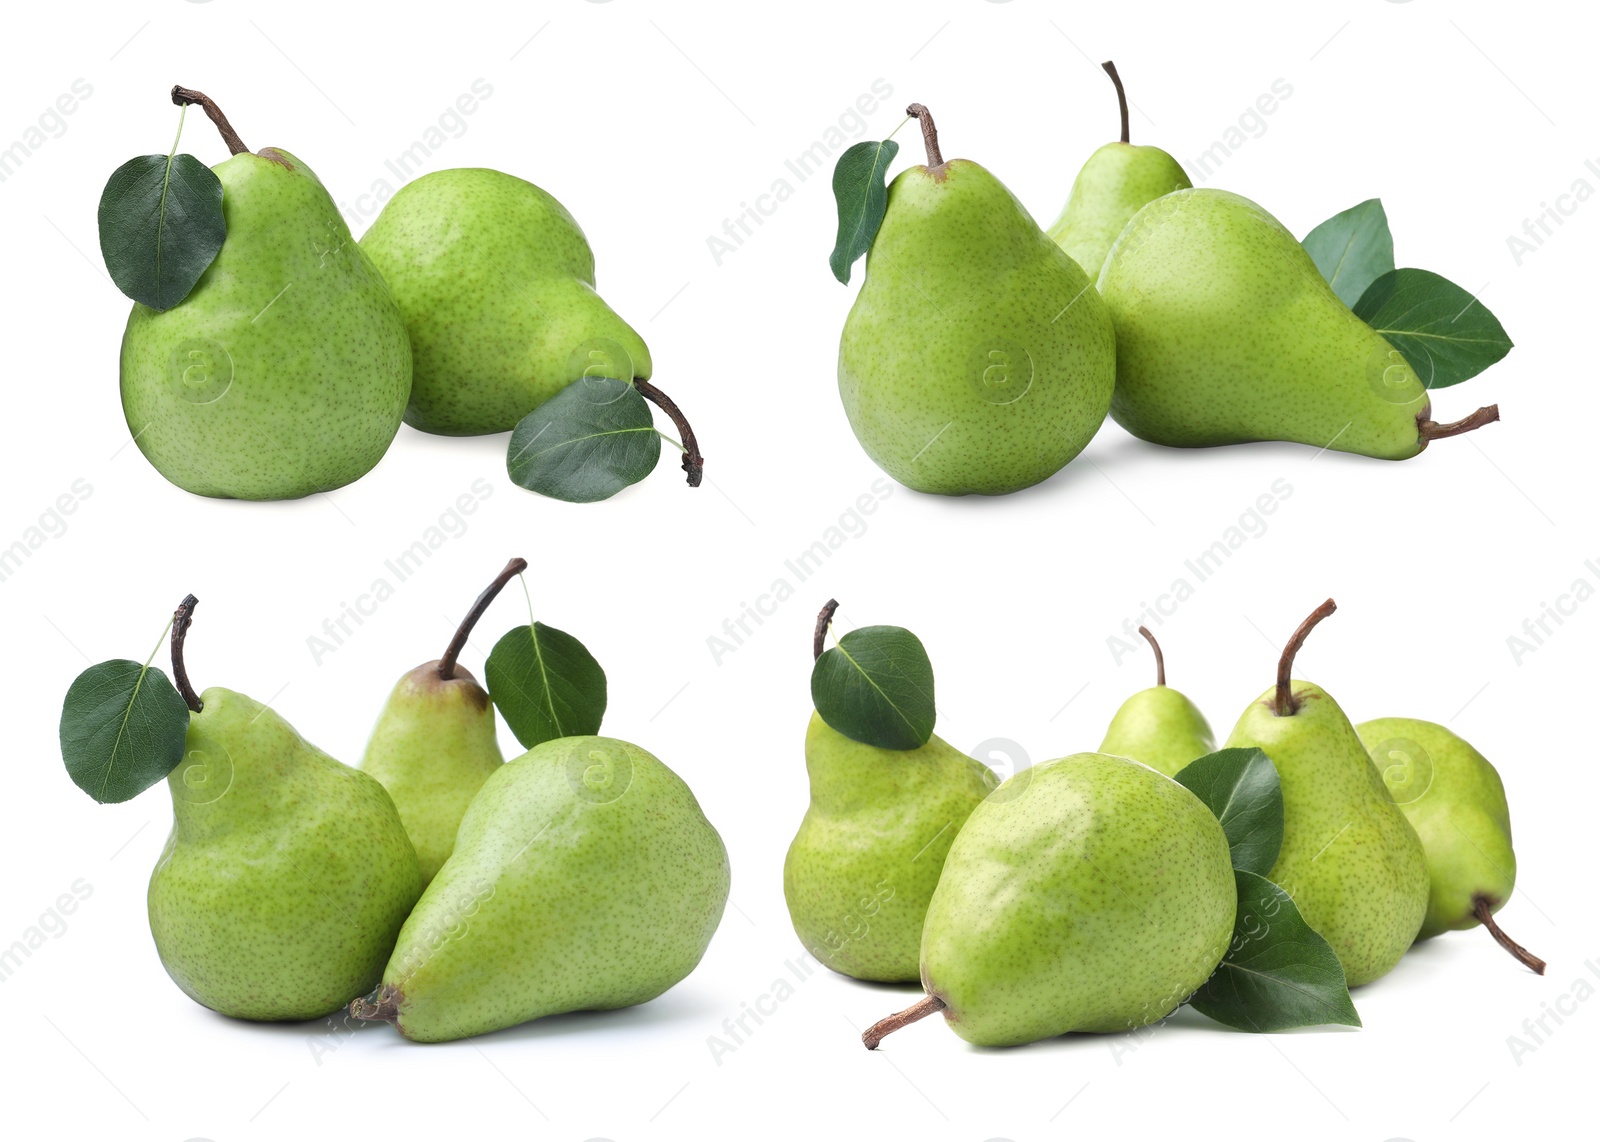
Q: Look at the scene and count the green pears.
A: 13